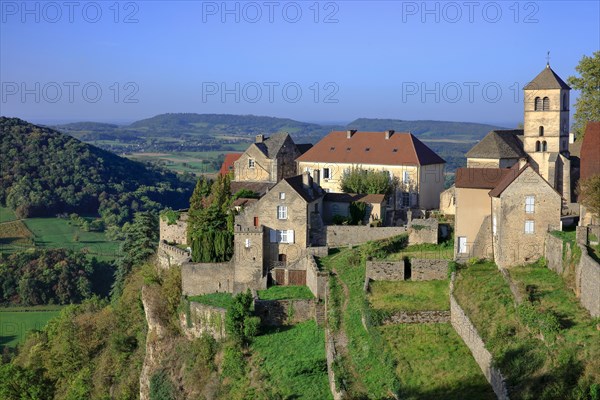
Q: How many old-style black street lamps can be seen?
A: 0